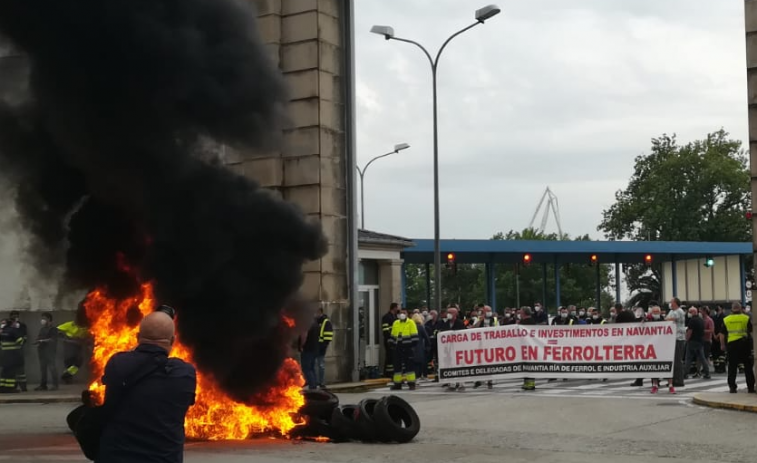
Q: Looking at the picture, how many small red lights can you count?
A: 4